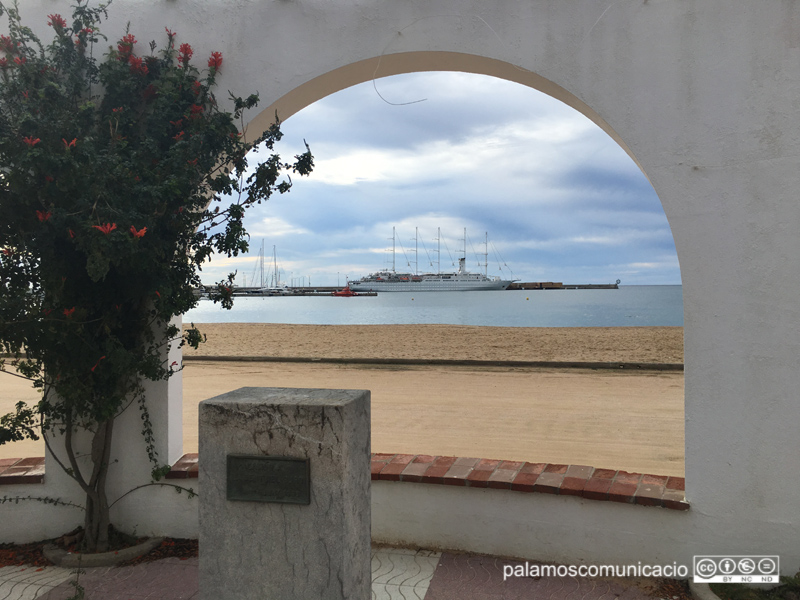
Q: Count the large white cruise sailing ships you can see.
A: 1